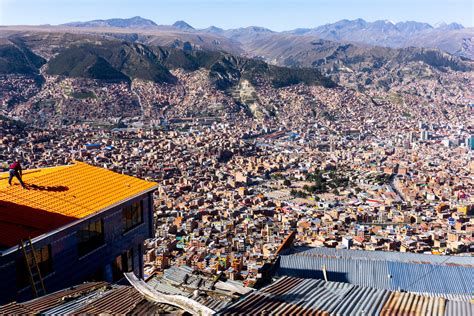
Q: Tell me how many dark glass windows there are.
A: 4